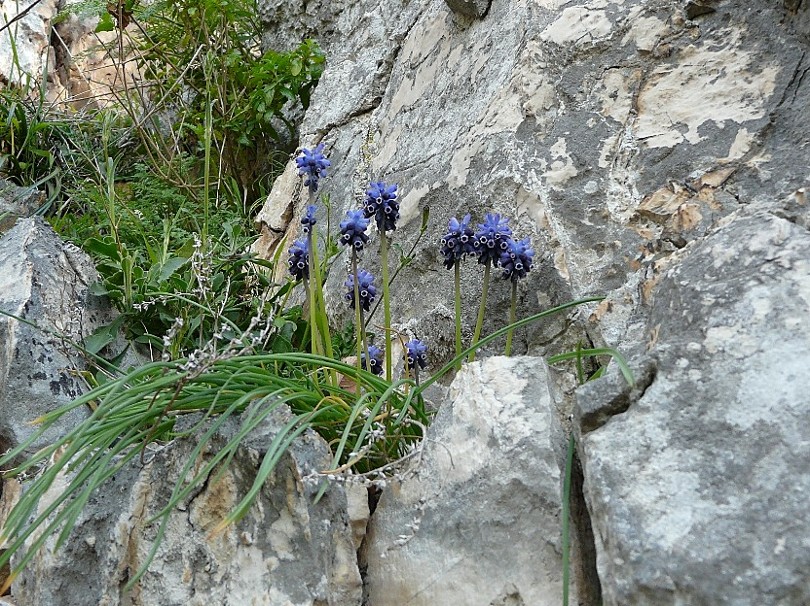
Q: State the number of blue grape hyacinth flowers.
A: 11